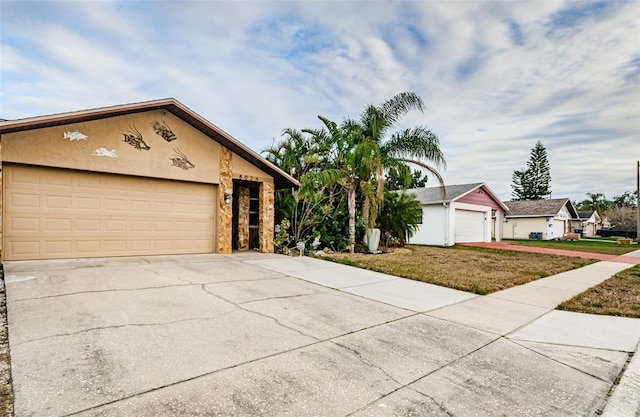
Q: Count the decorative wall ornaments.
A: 5